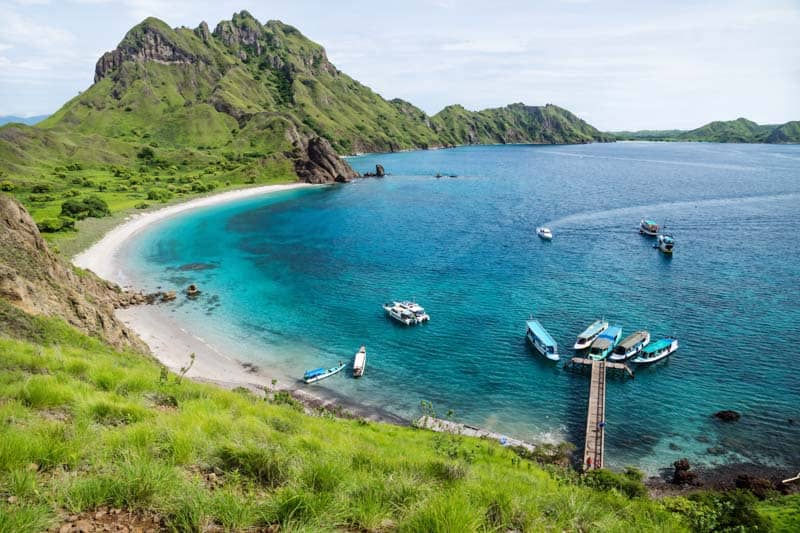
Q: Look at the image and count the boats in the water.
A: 12